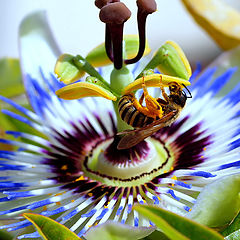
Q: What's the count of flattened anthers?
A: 5